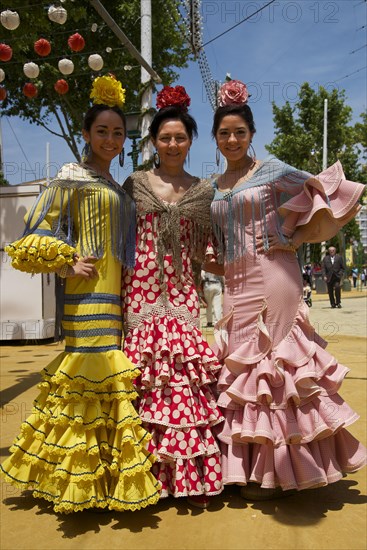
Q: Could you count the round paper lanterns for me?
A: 12